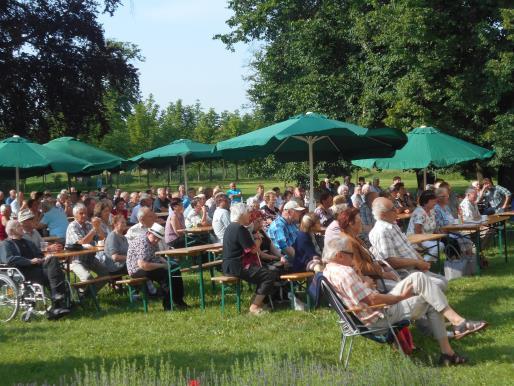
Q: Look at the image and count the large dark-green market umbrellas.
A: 5